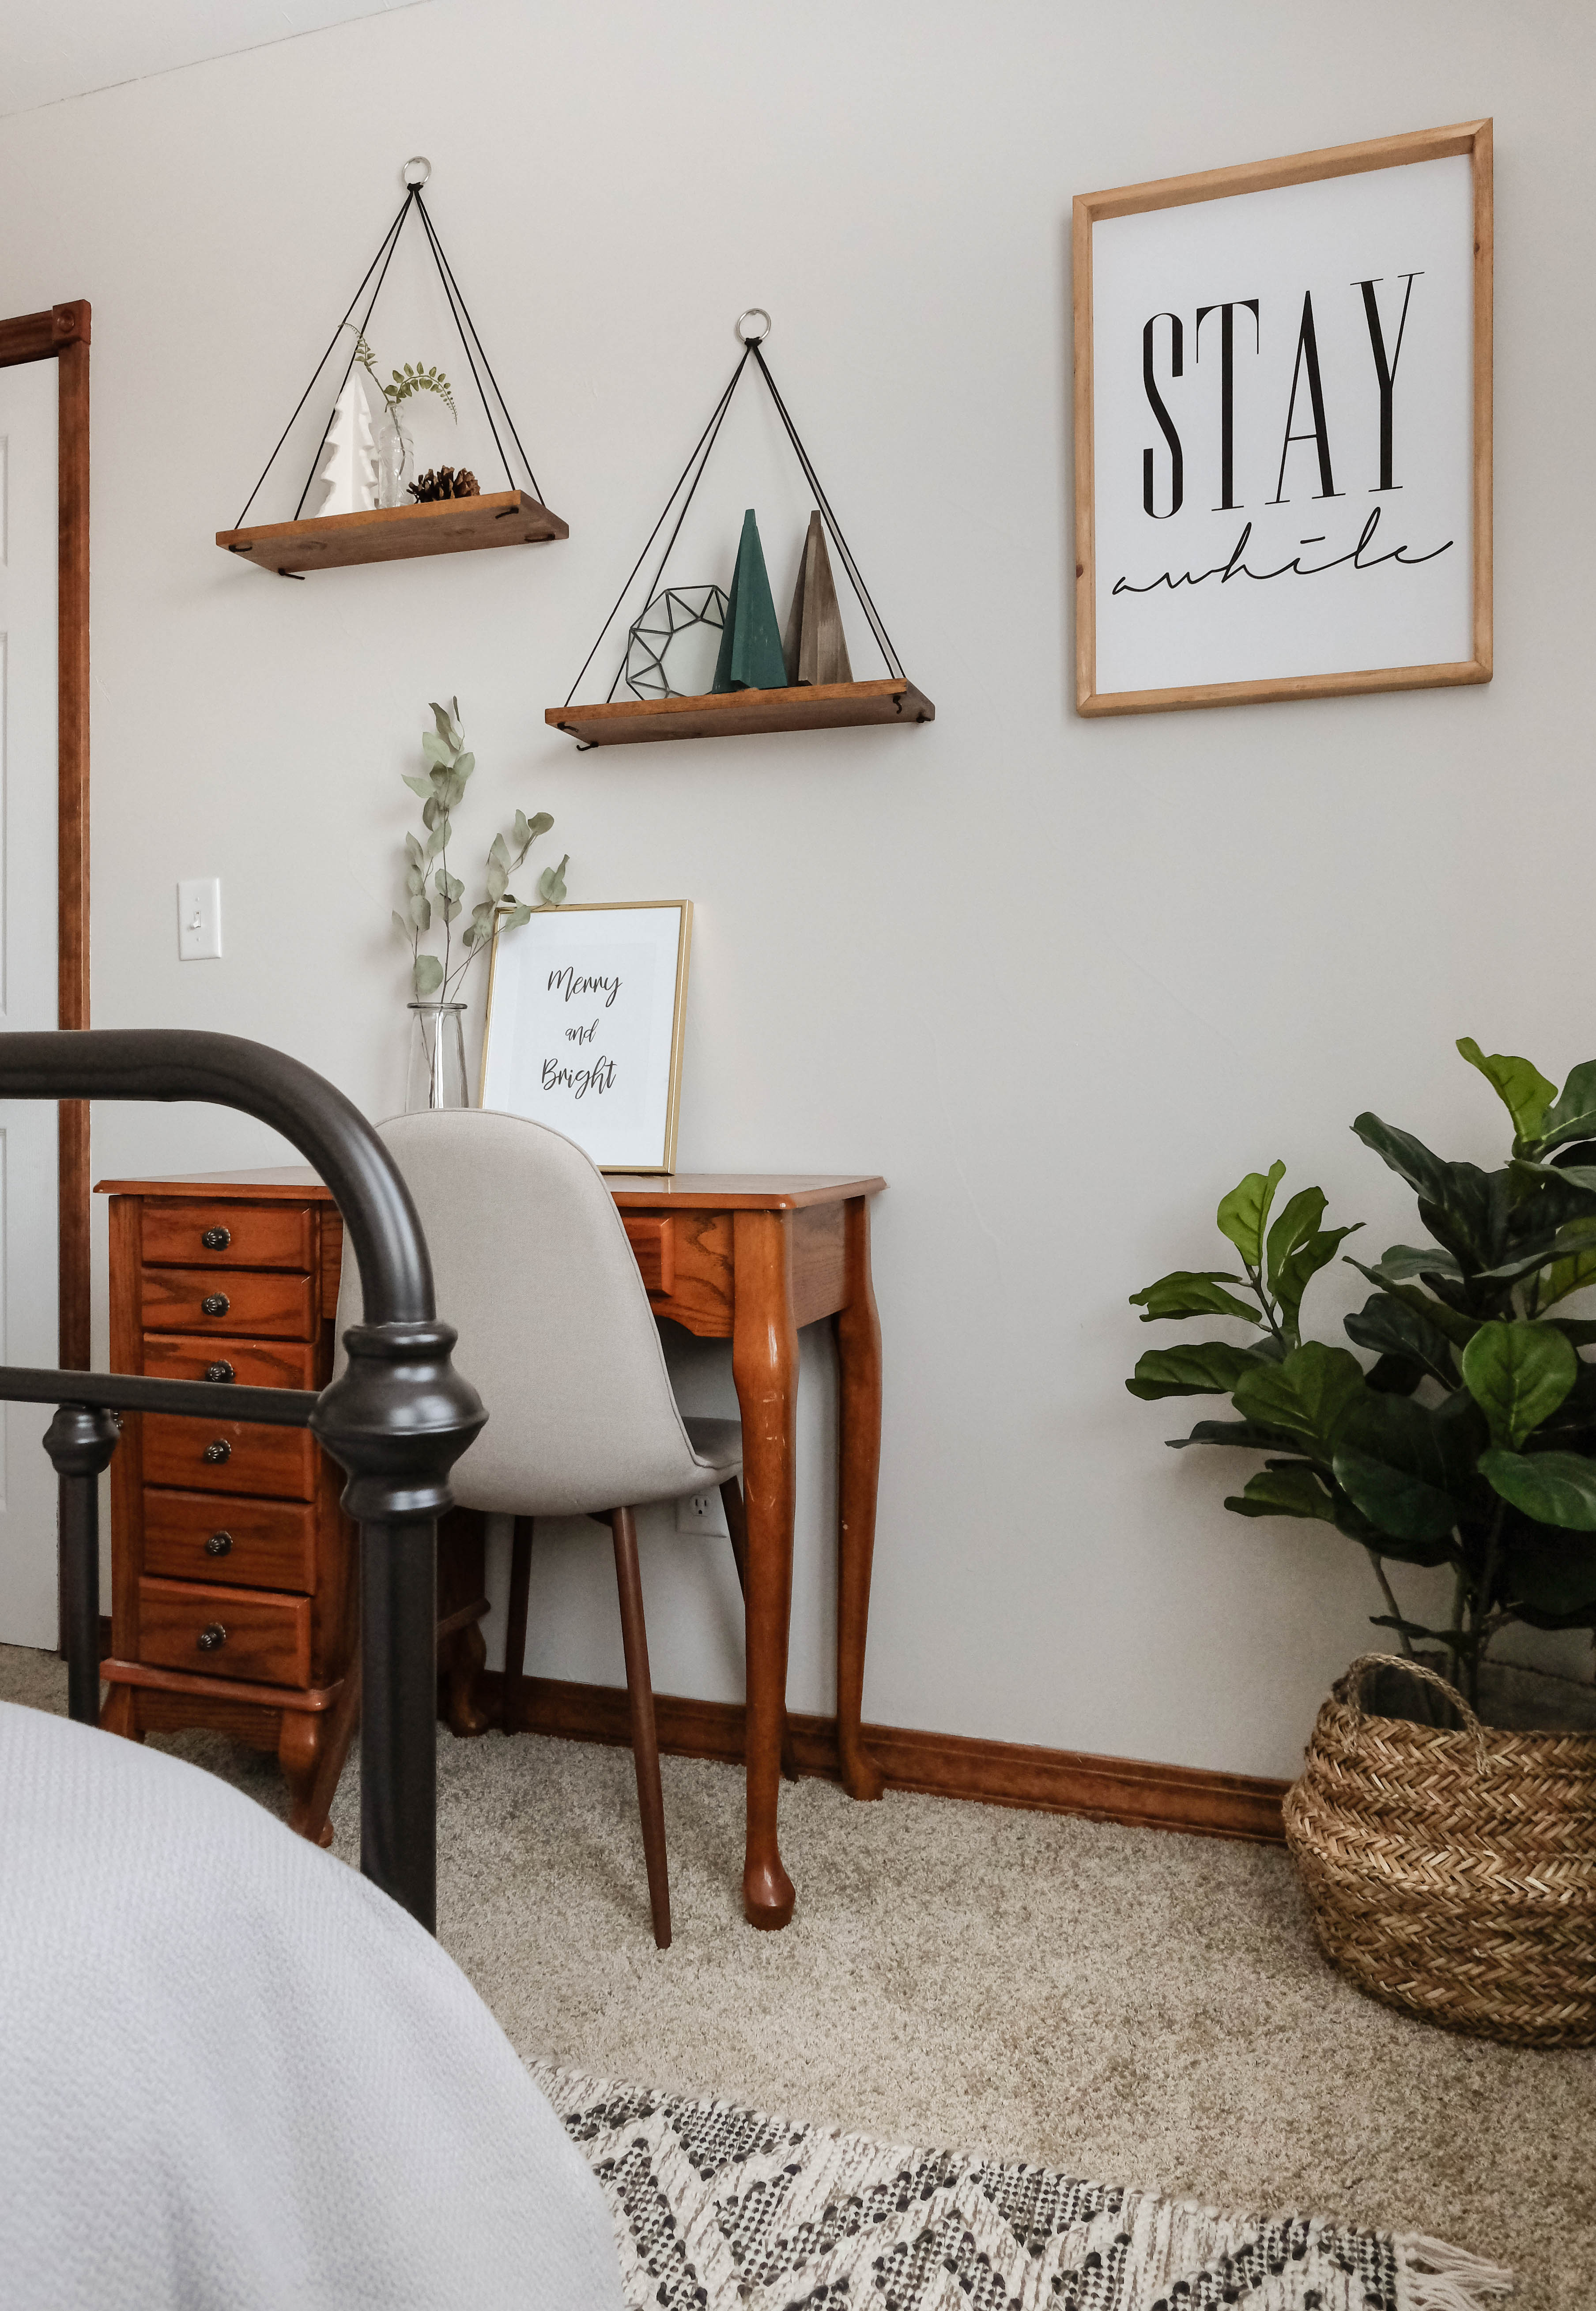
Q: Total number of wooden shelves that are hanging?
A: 2